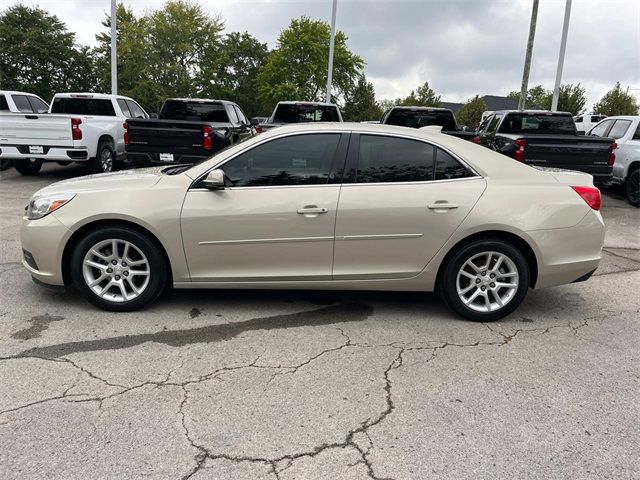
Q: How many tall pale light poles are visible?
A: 3